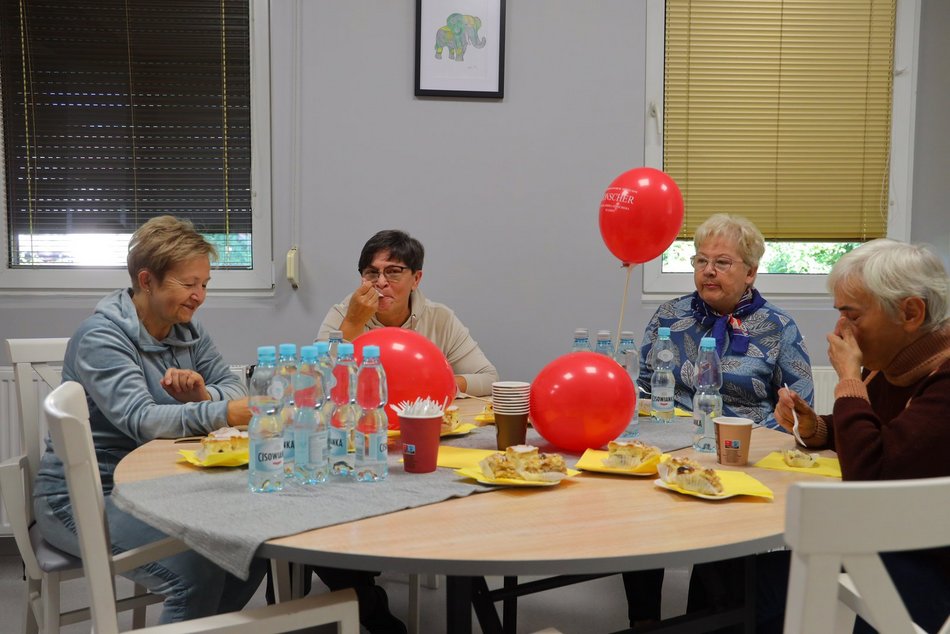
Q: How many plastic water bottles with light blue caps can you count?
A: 8